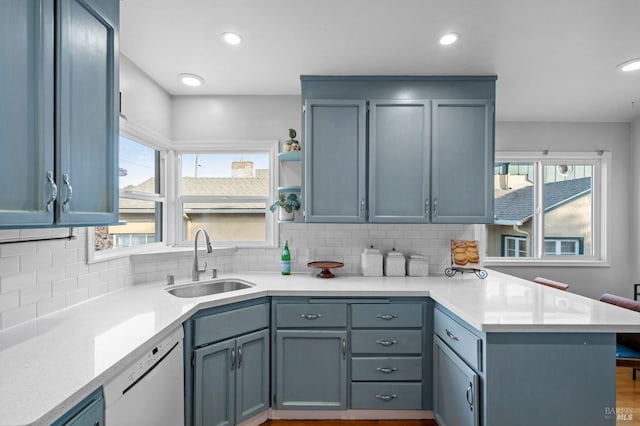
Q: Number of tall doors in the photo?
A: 5